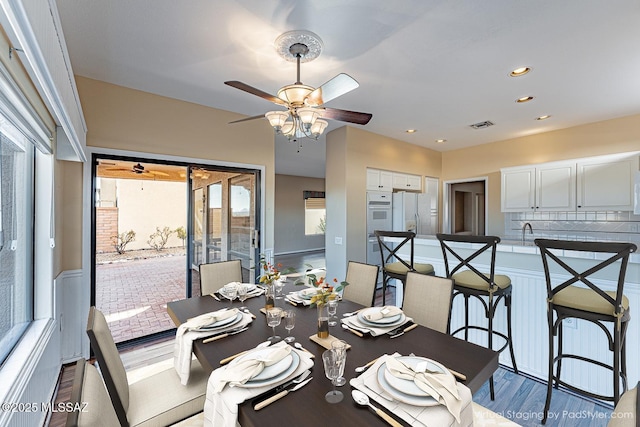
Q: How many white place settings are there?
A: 6